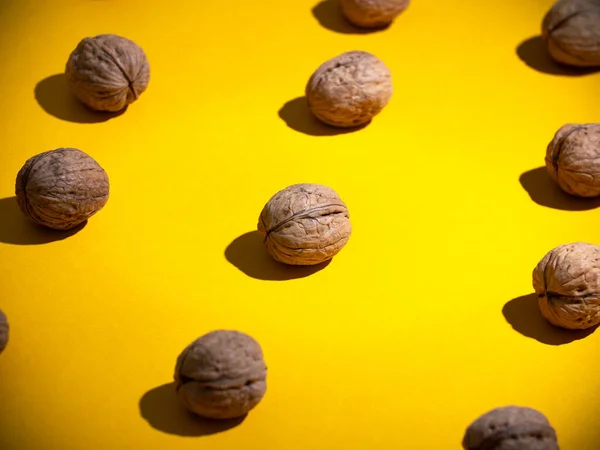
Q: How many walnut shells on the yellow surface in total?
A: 11